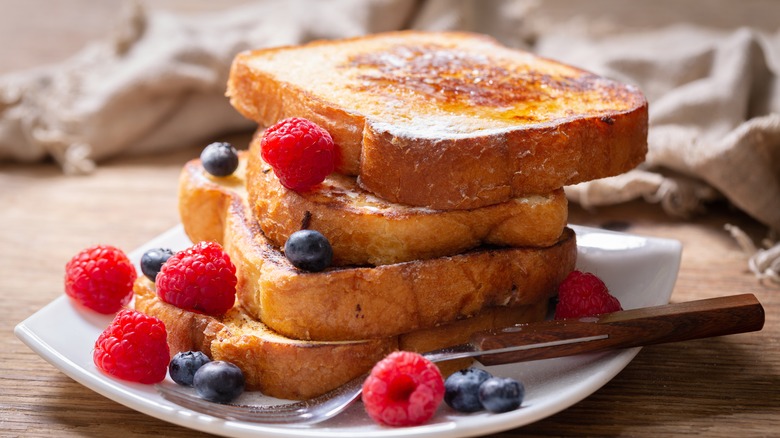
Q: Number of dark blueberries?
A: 7